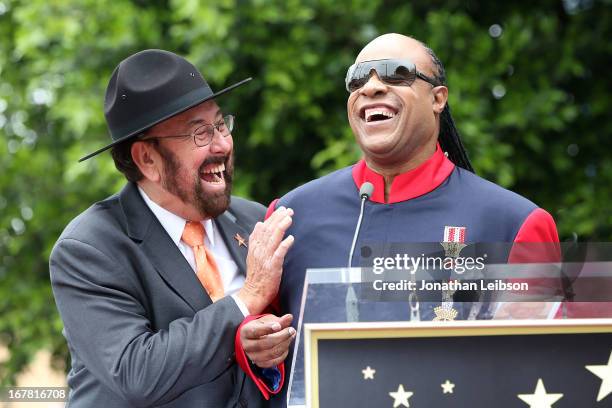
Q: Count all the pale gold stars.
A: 5